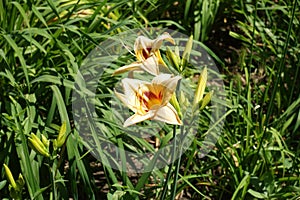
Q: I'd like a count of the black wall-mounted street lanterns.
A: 0